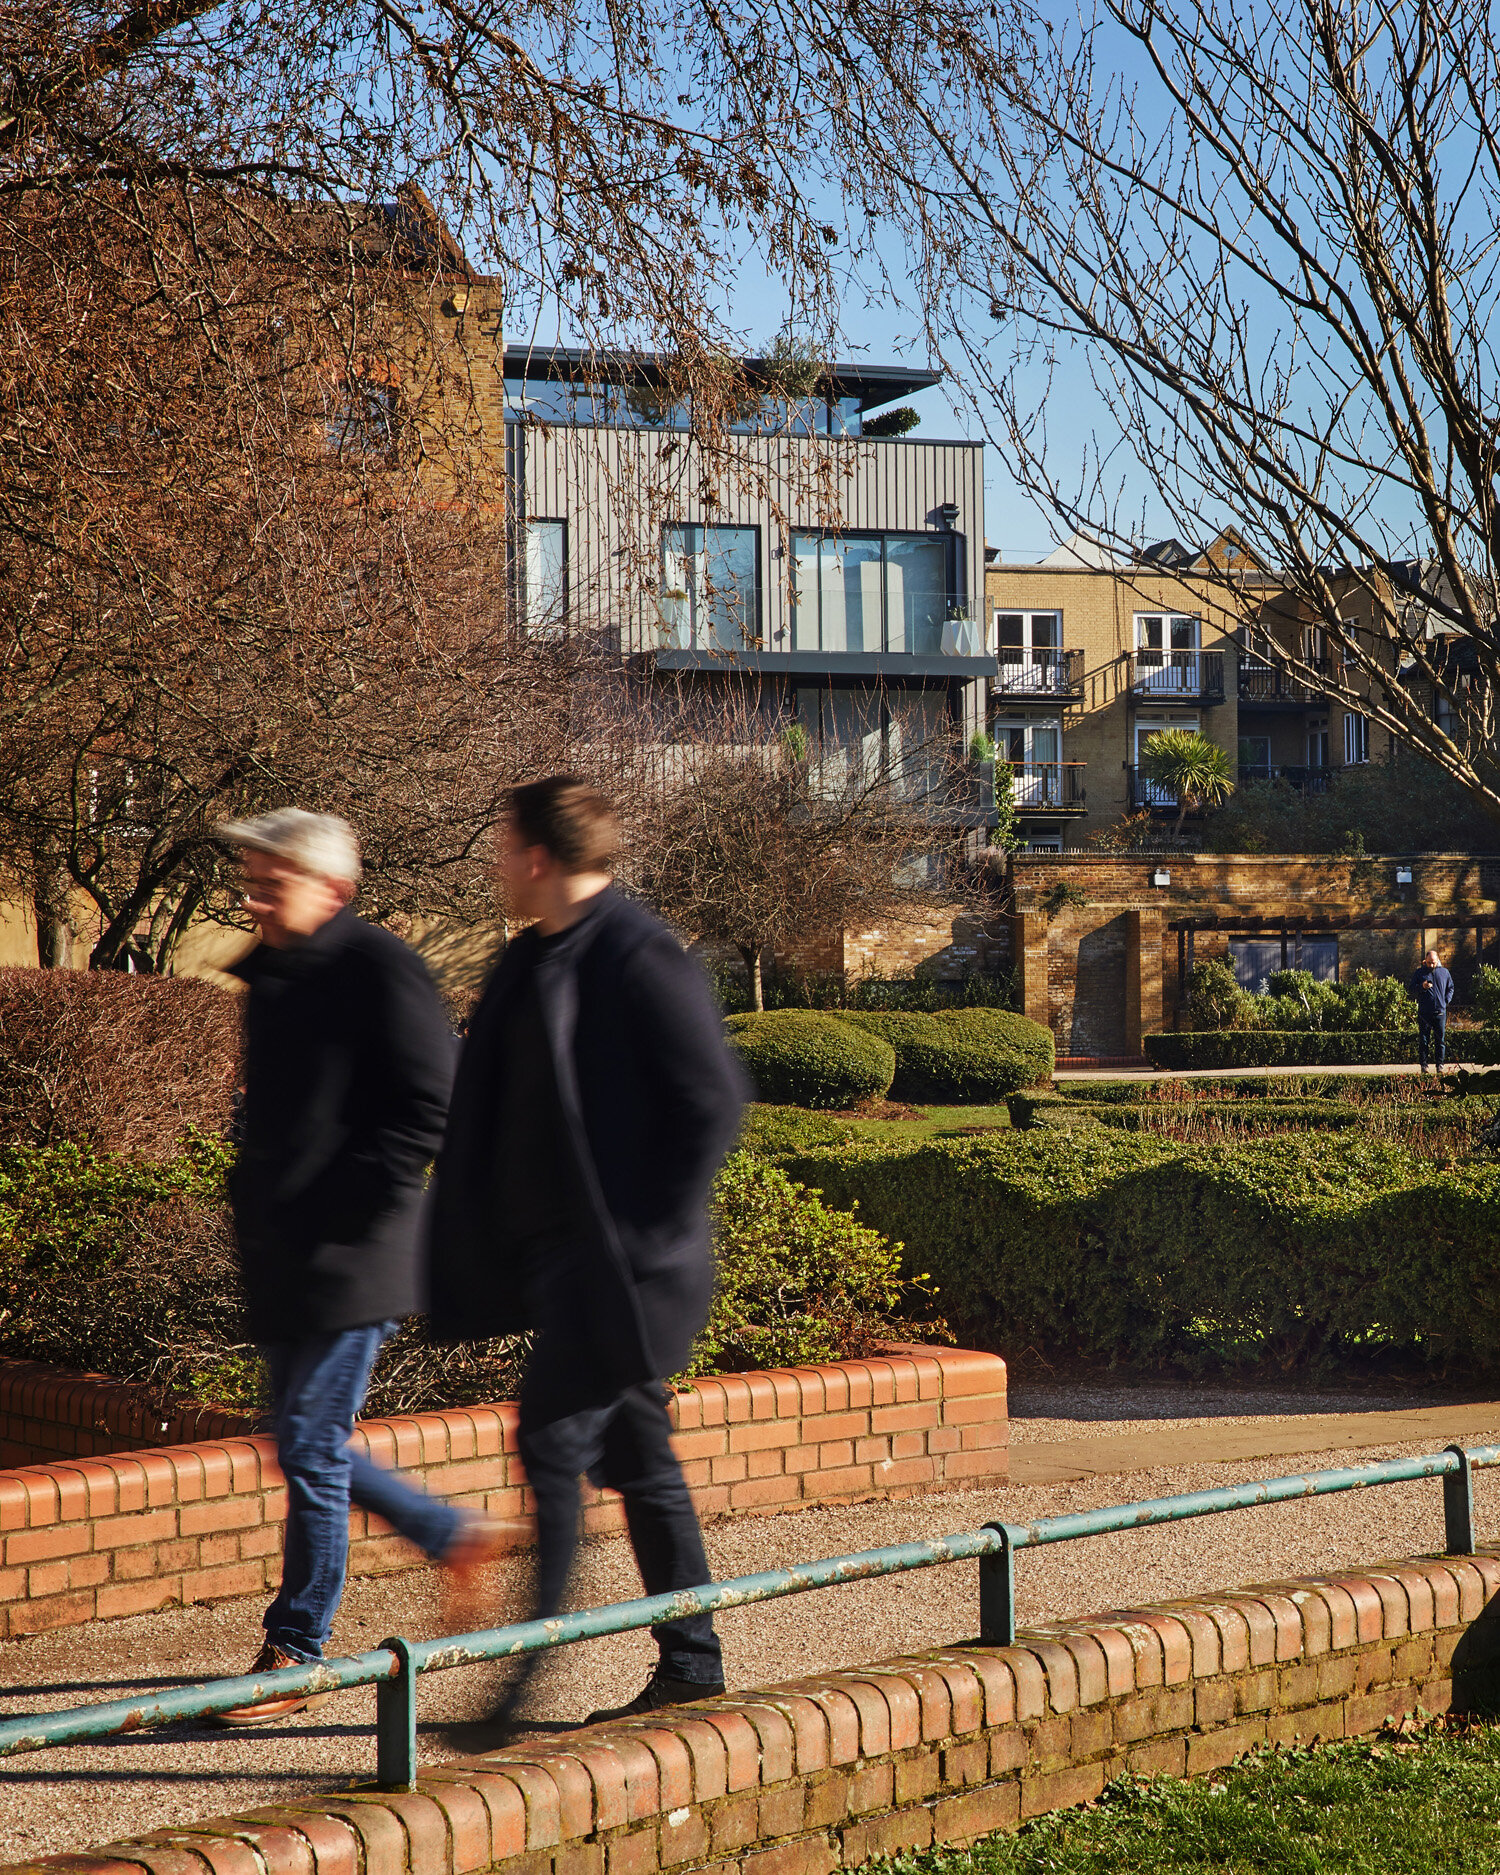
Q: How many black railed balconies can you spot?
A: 6